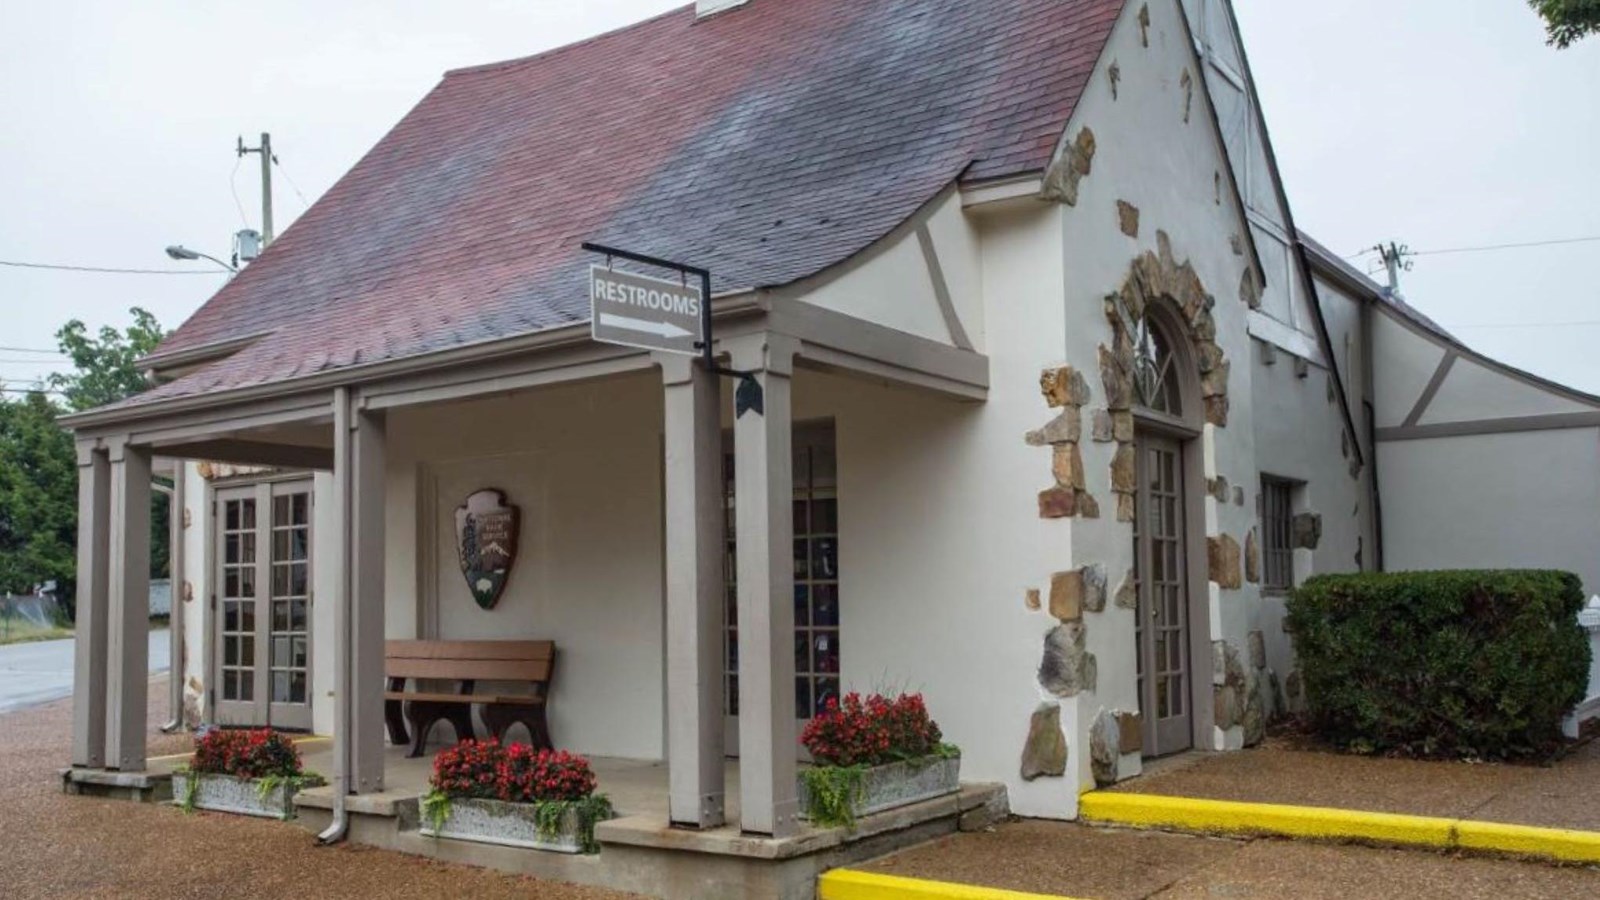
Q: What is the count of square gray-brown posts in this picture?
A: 5